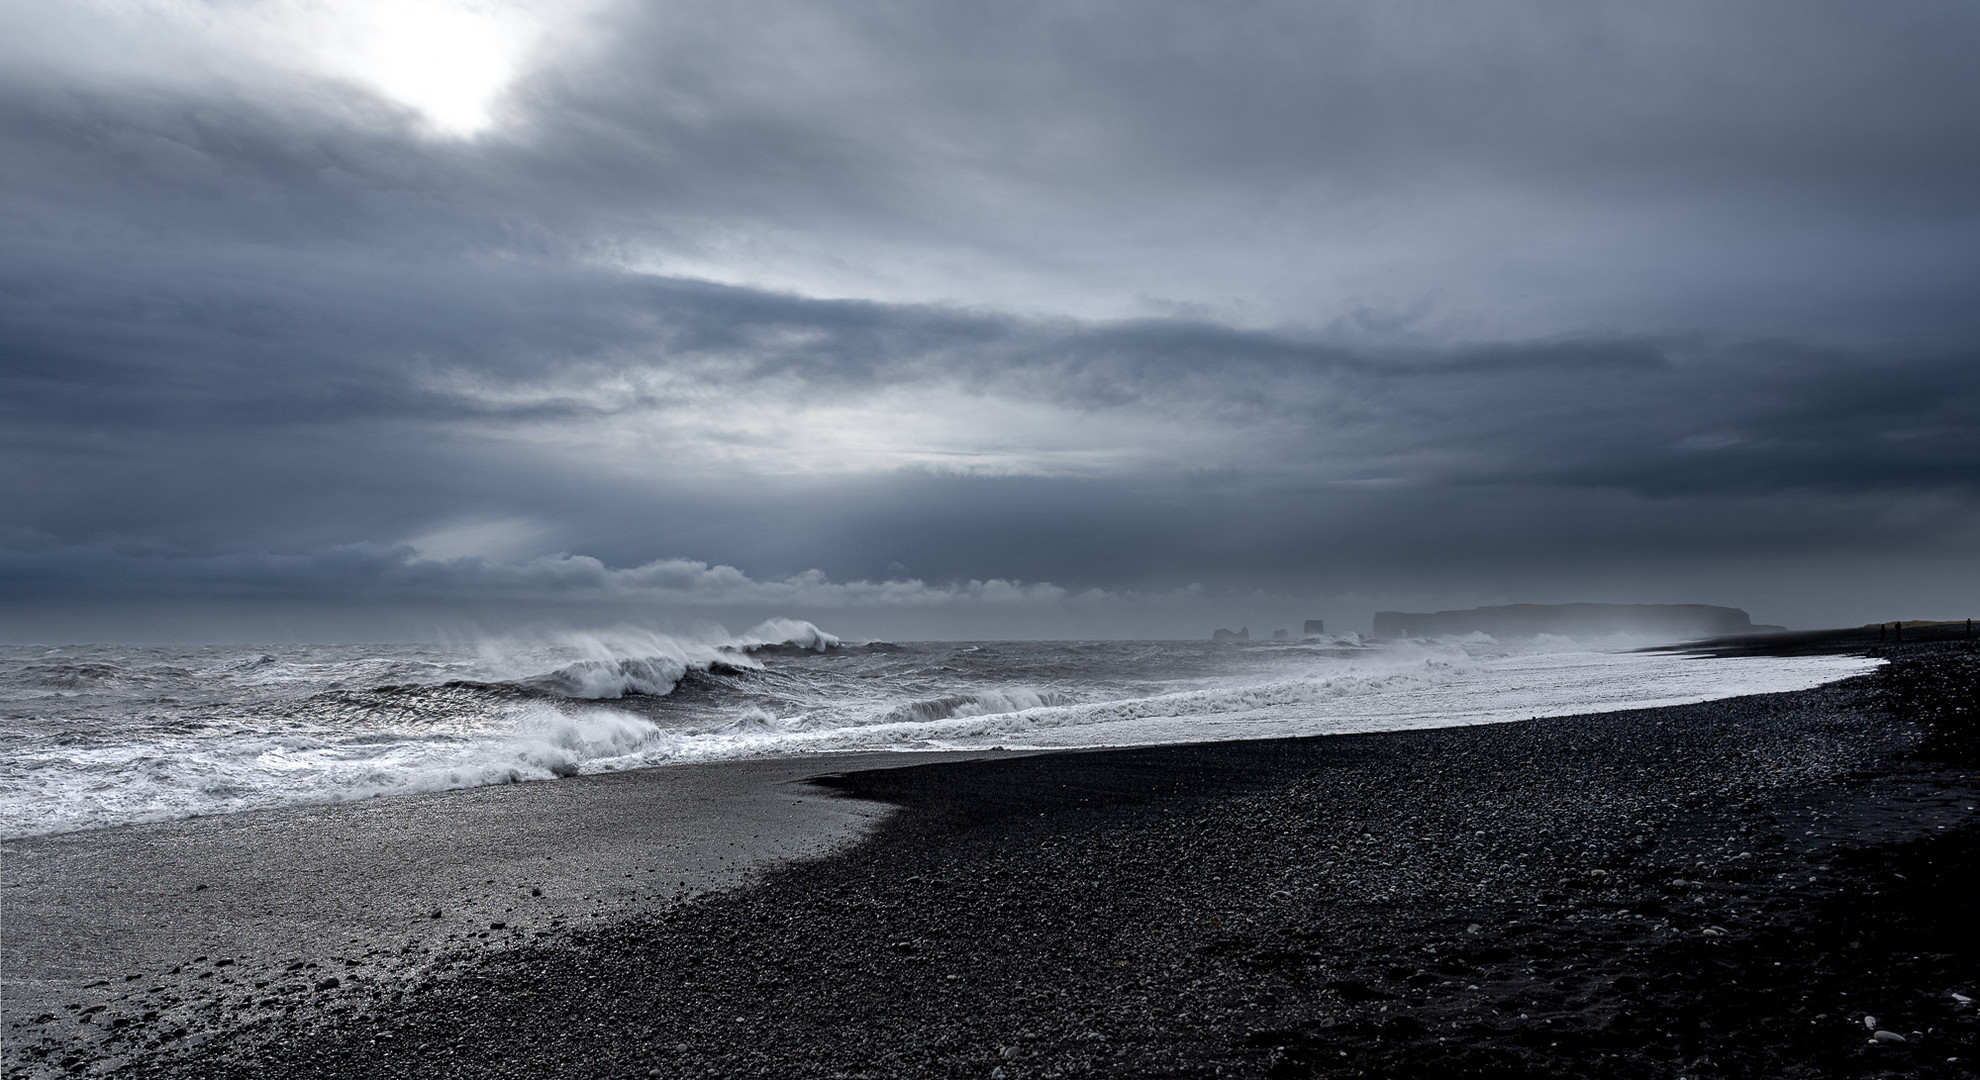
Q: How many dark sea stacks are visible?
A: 3